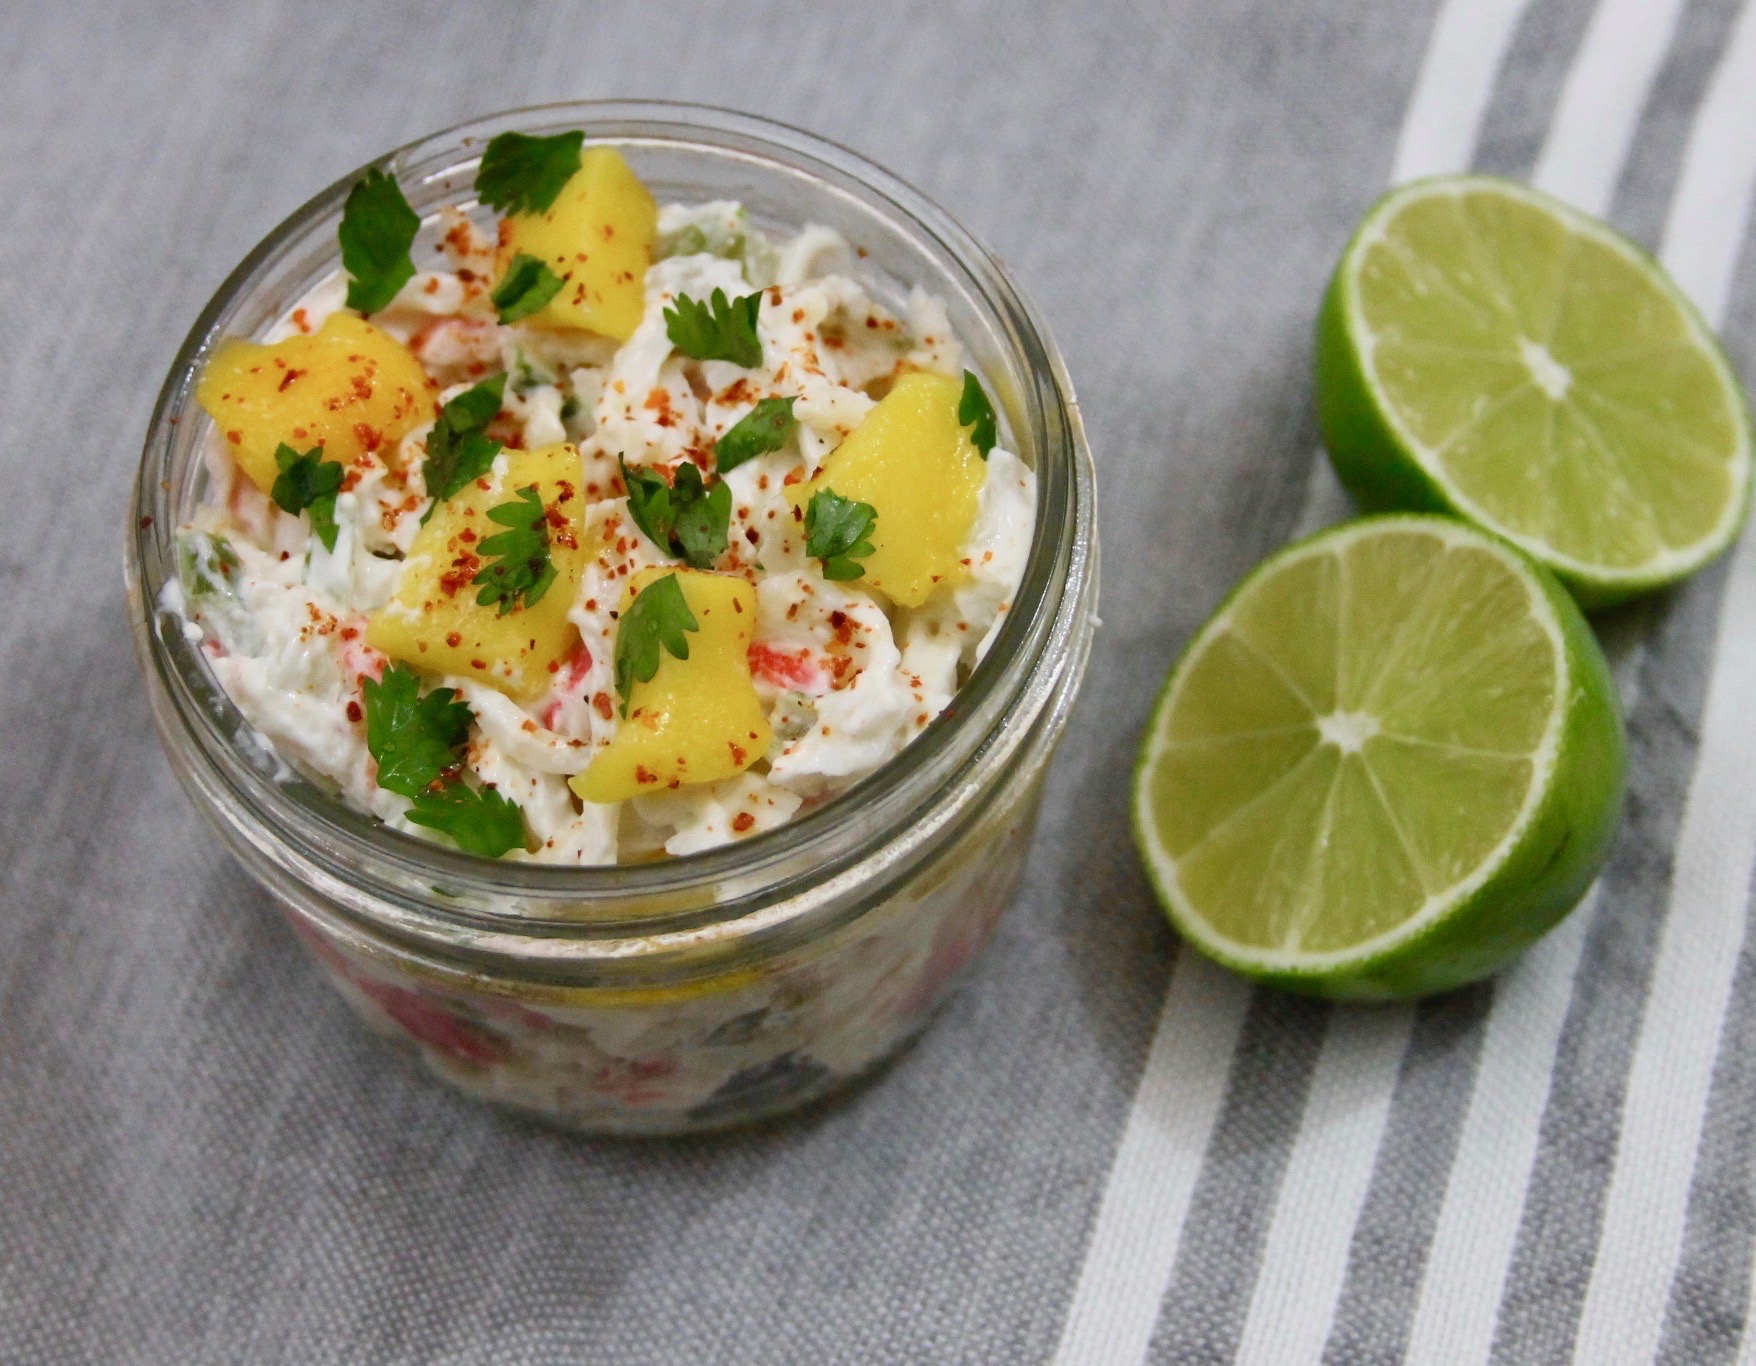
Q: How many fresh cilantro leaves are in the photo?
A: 14